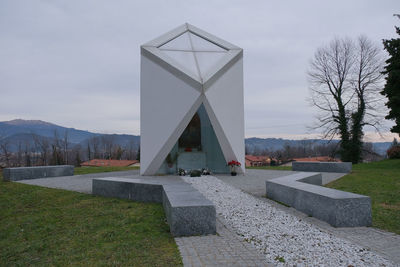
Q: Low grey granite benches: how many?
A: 4